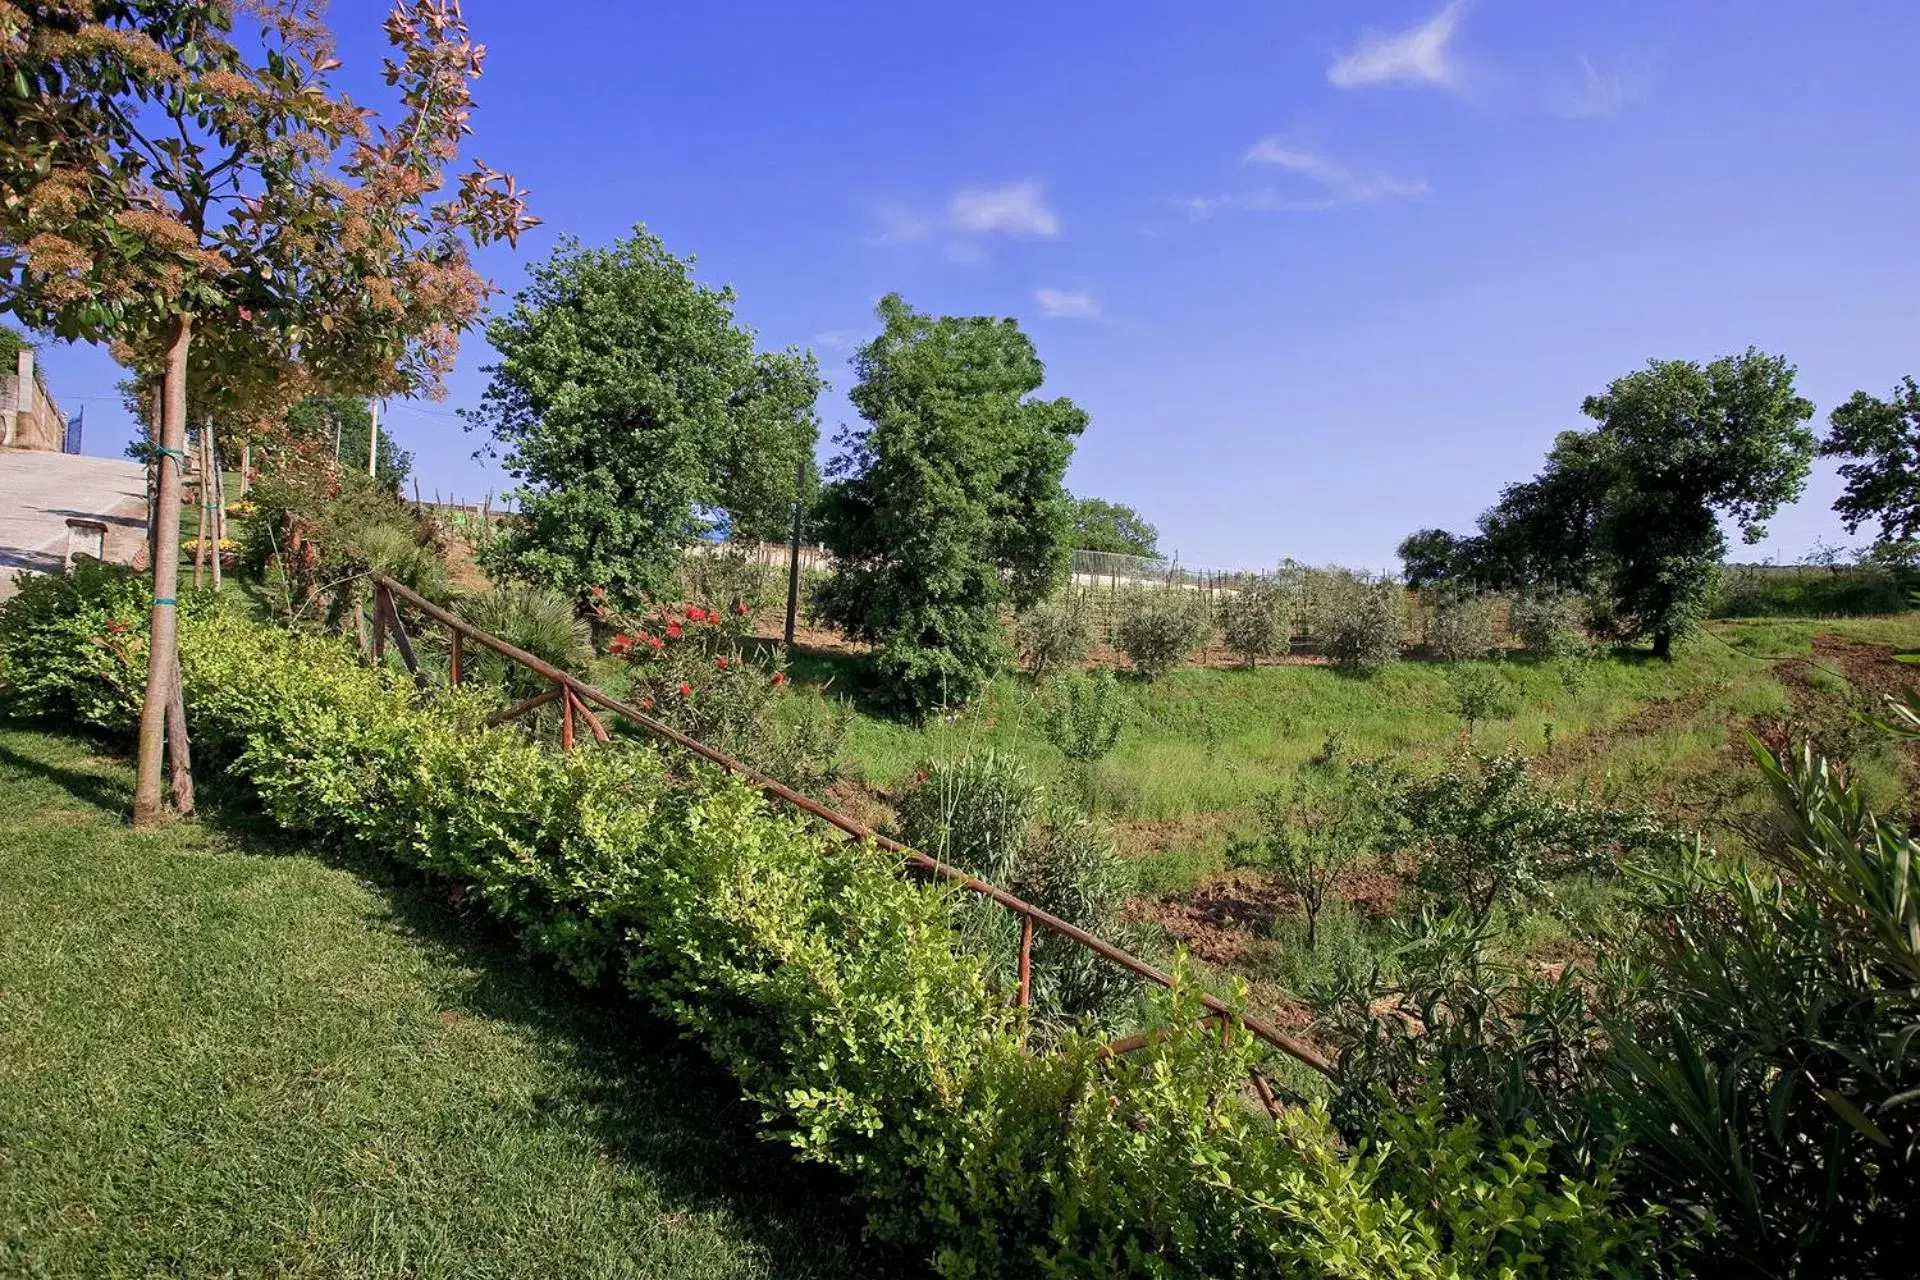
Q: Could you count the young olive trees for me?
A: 6